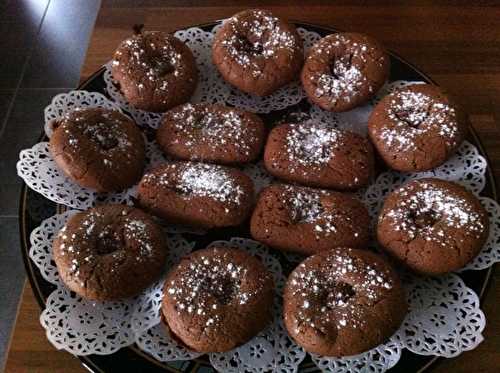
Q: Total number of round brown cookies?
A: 9